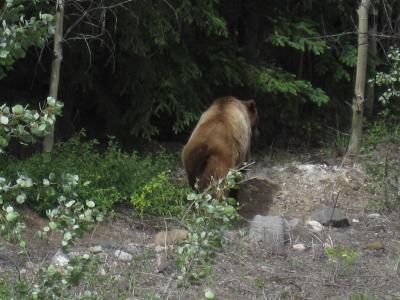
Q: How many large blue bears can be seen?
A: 0